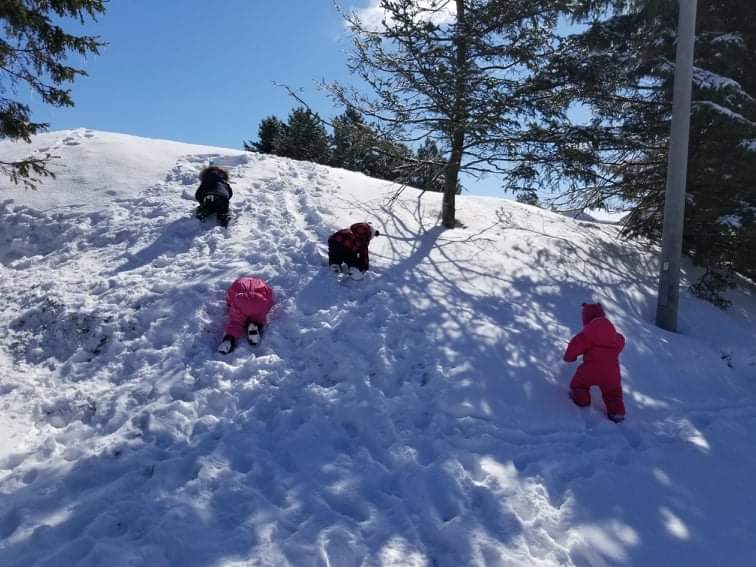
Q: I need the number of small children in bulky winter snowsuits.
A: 4